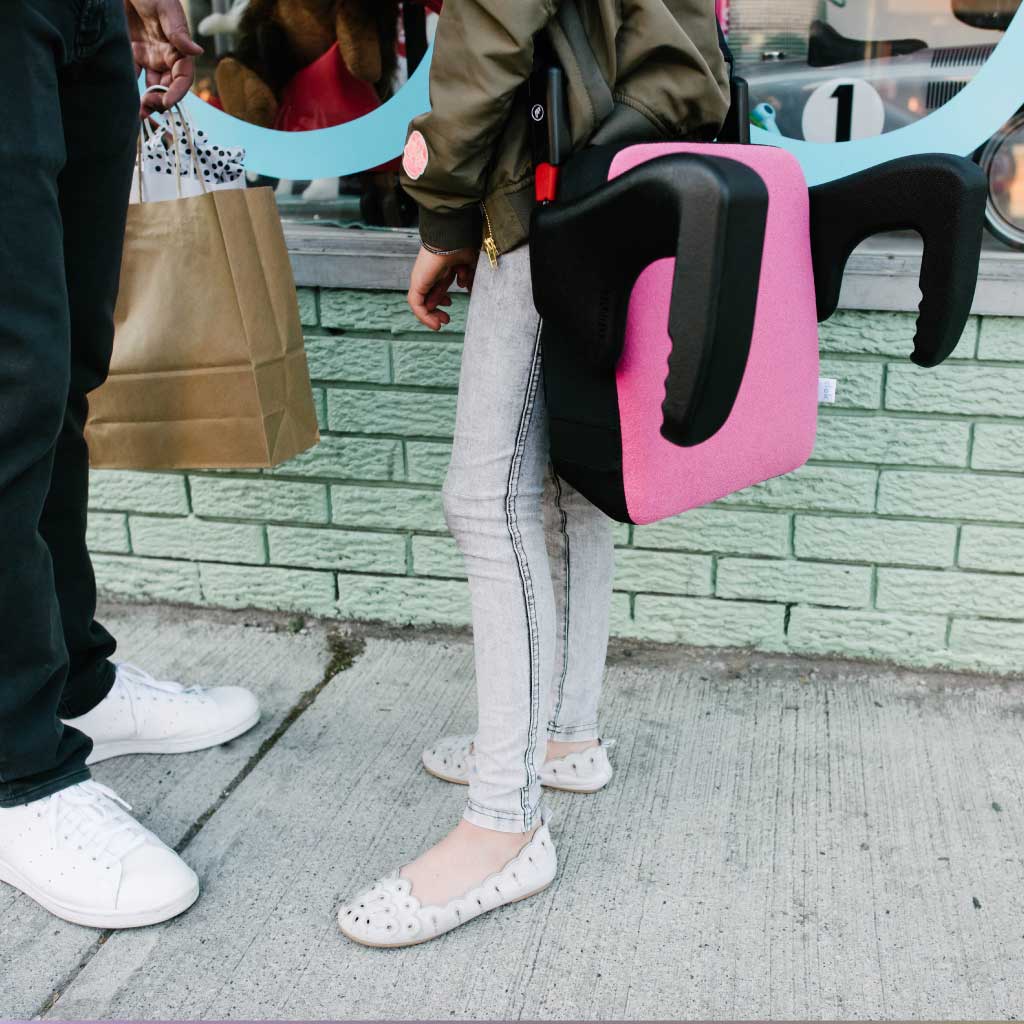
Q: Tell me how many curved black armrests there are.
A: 2